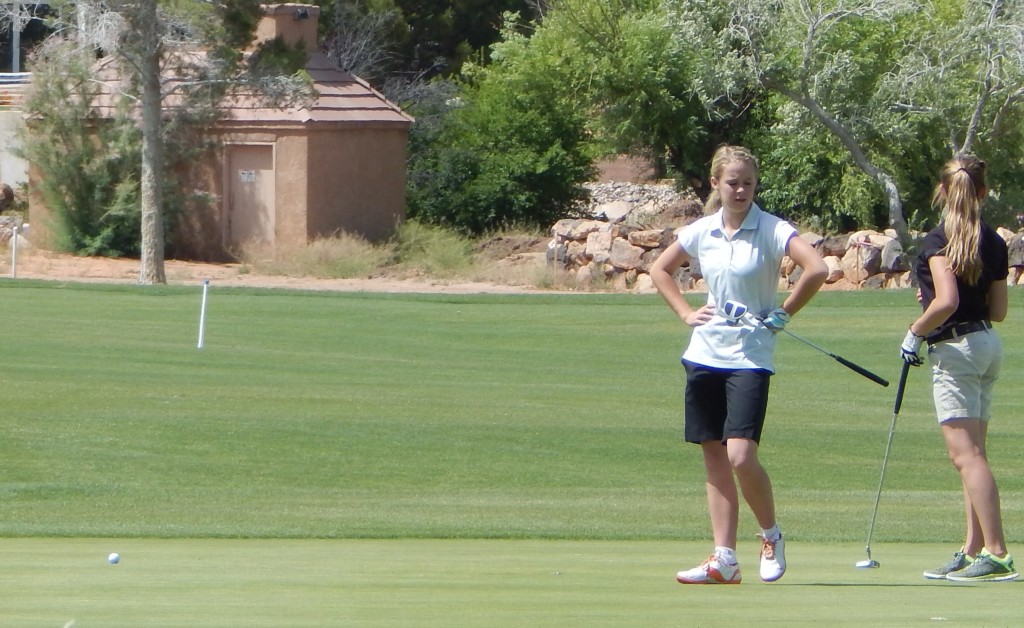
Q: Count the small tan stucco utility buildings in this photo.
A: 1